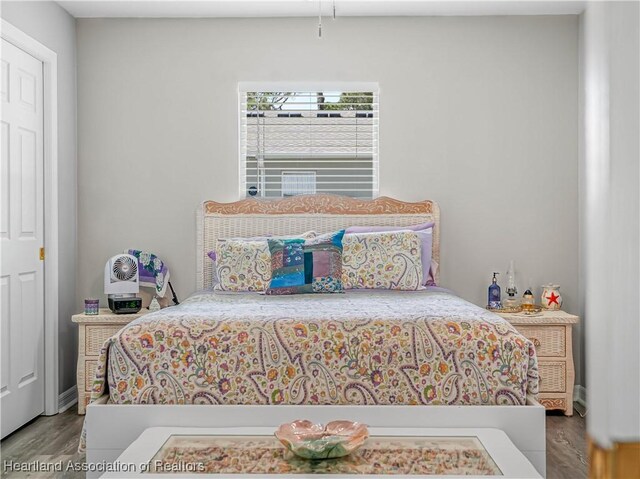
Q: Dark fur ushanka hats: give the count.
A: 0